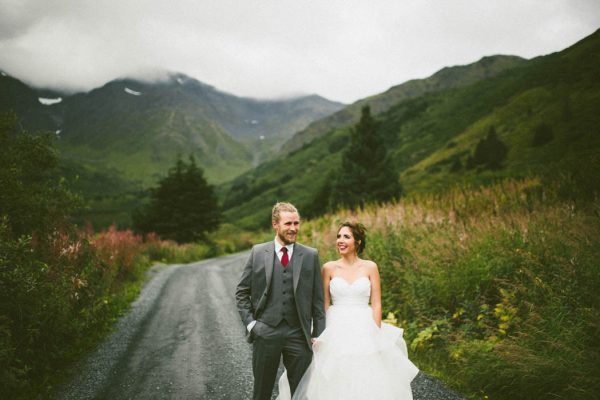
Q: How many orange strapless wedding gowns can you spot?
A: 0